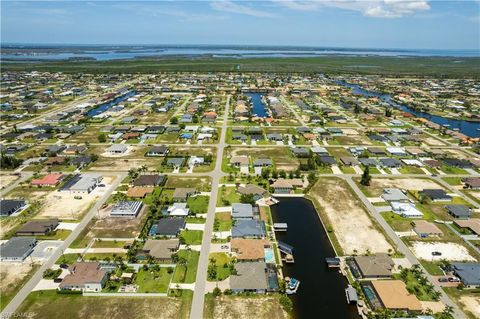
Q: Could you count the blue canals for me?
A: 3